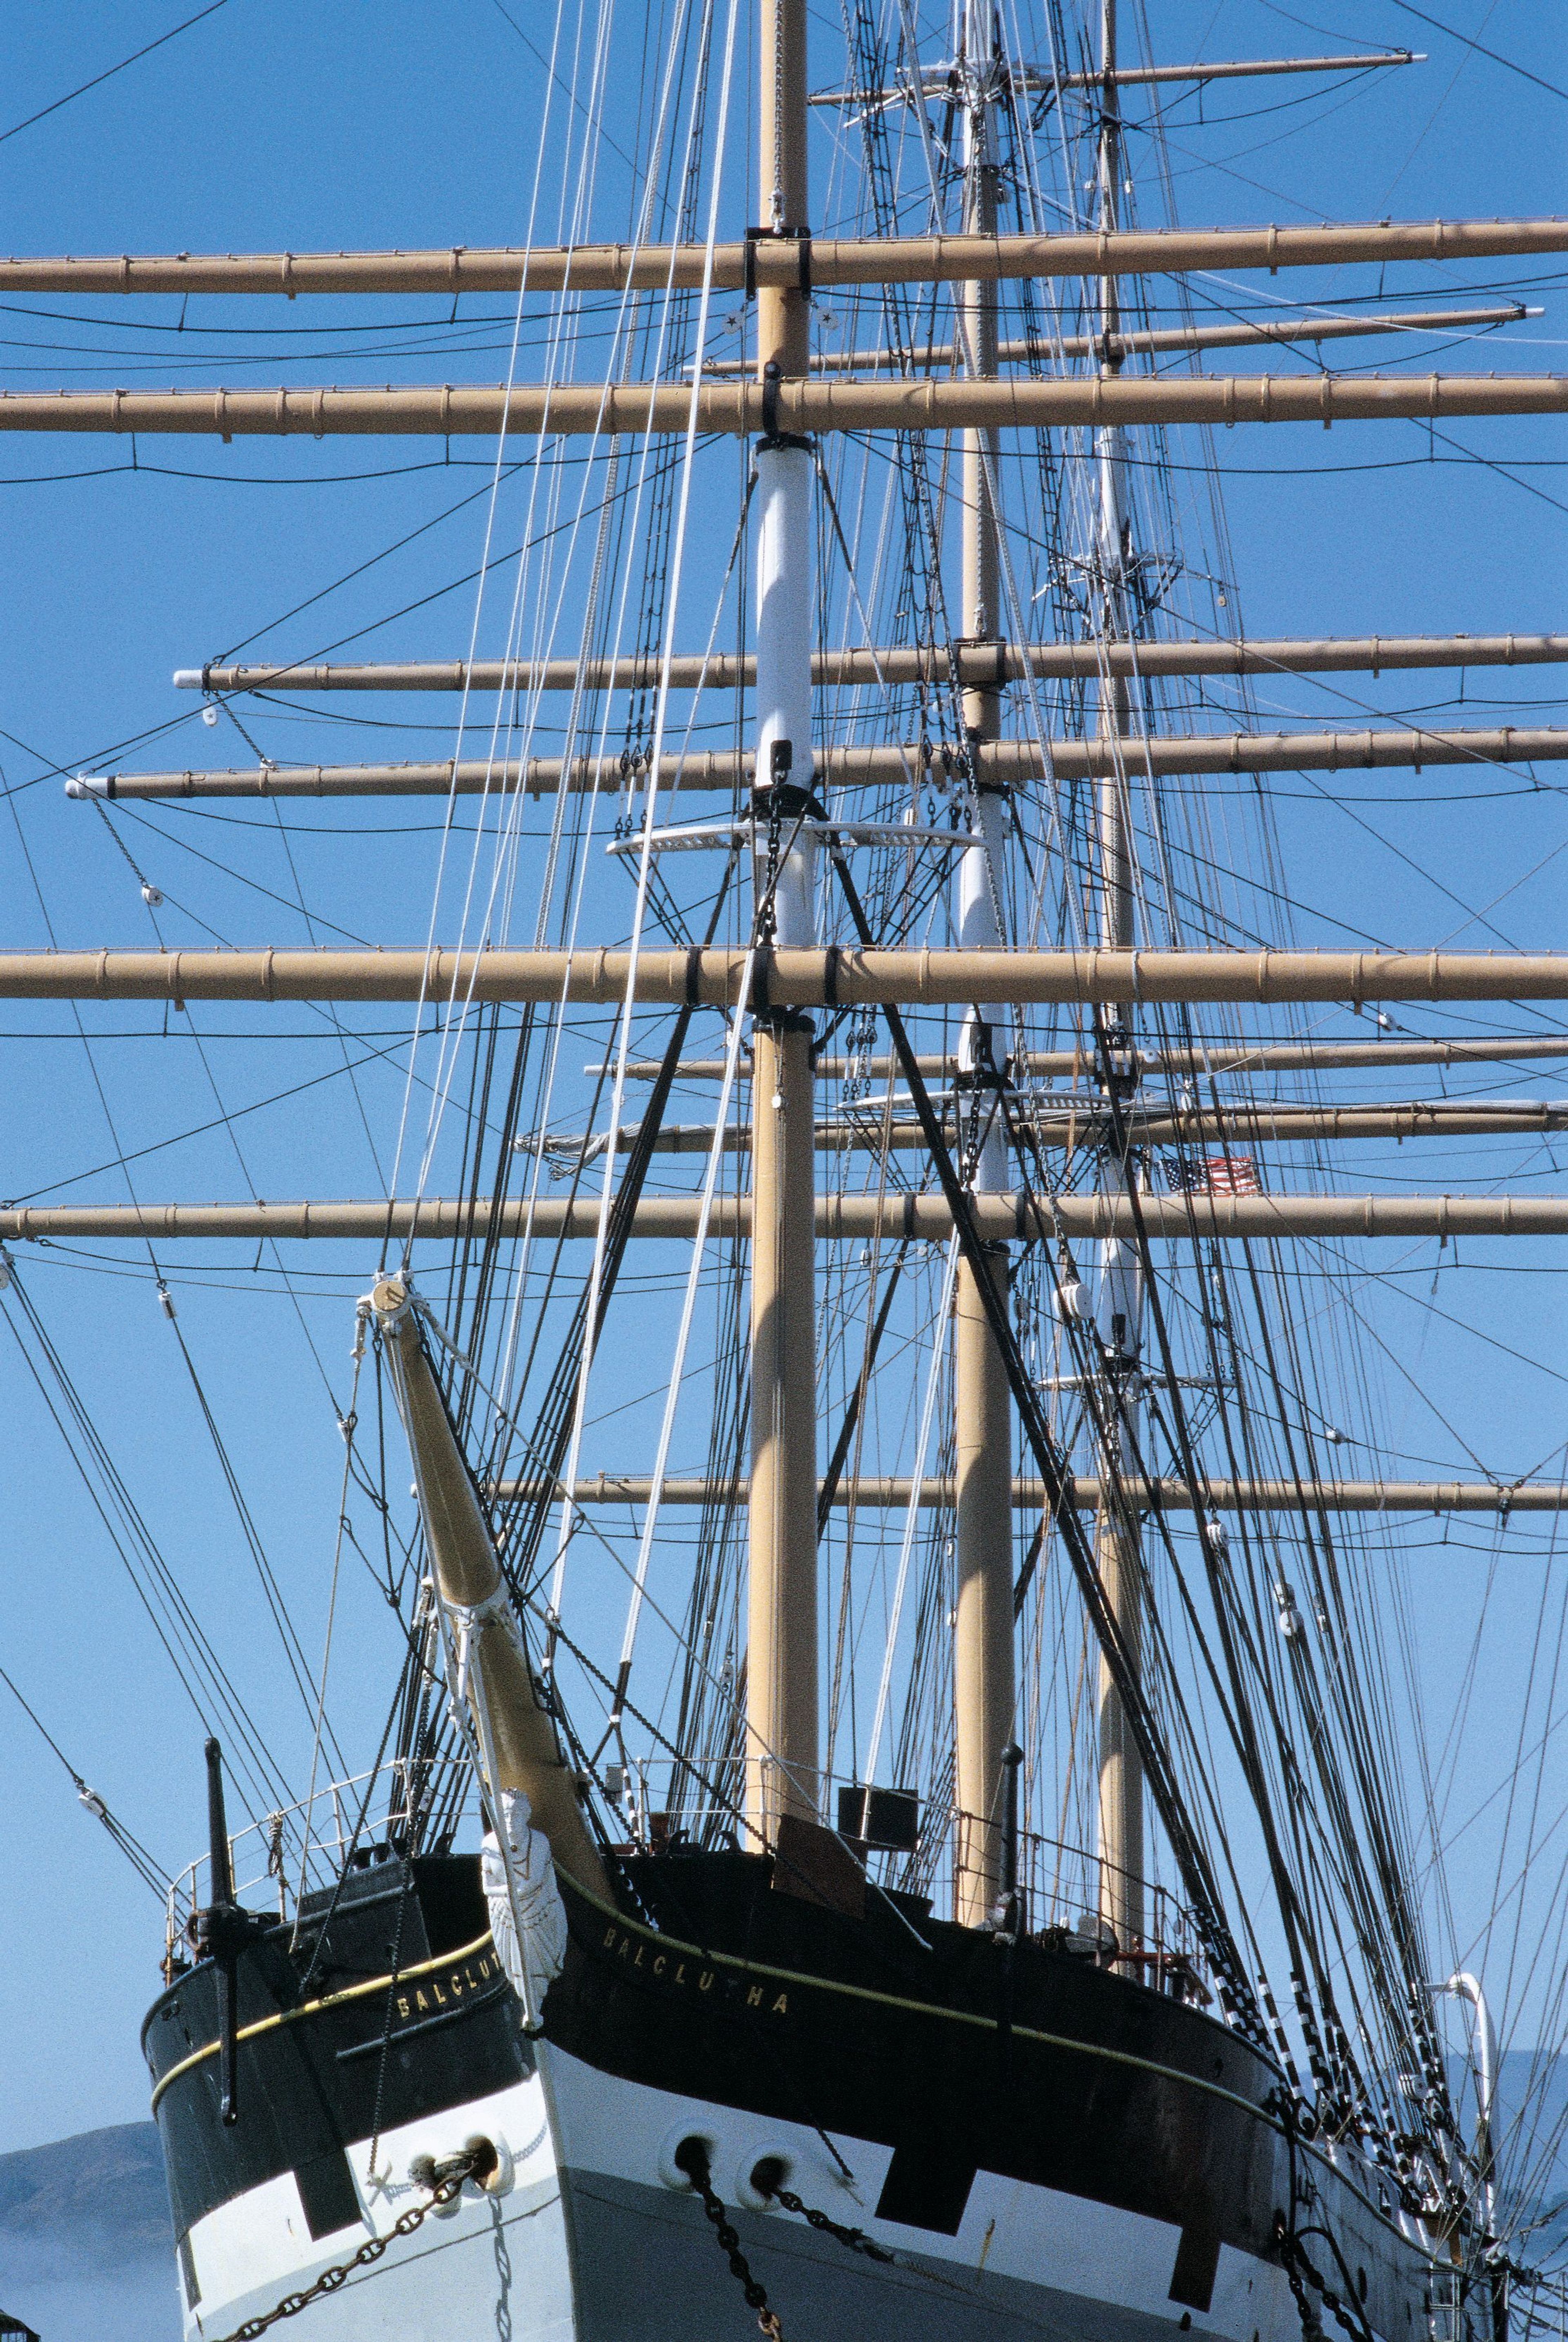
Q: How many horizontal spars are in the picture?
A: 11